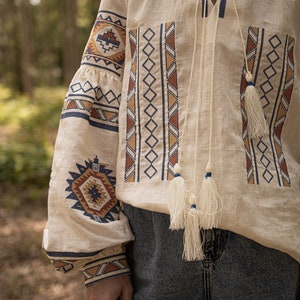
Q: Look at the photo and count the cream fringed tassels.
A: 4